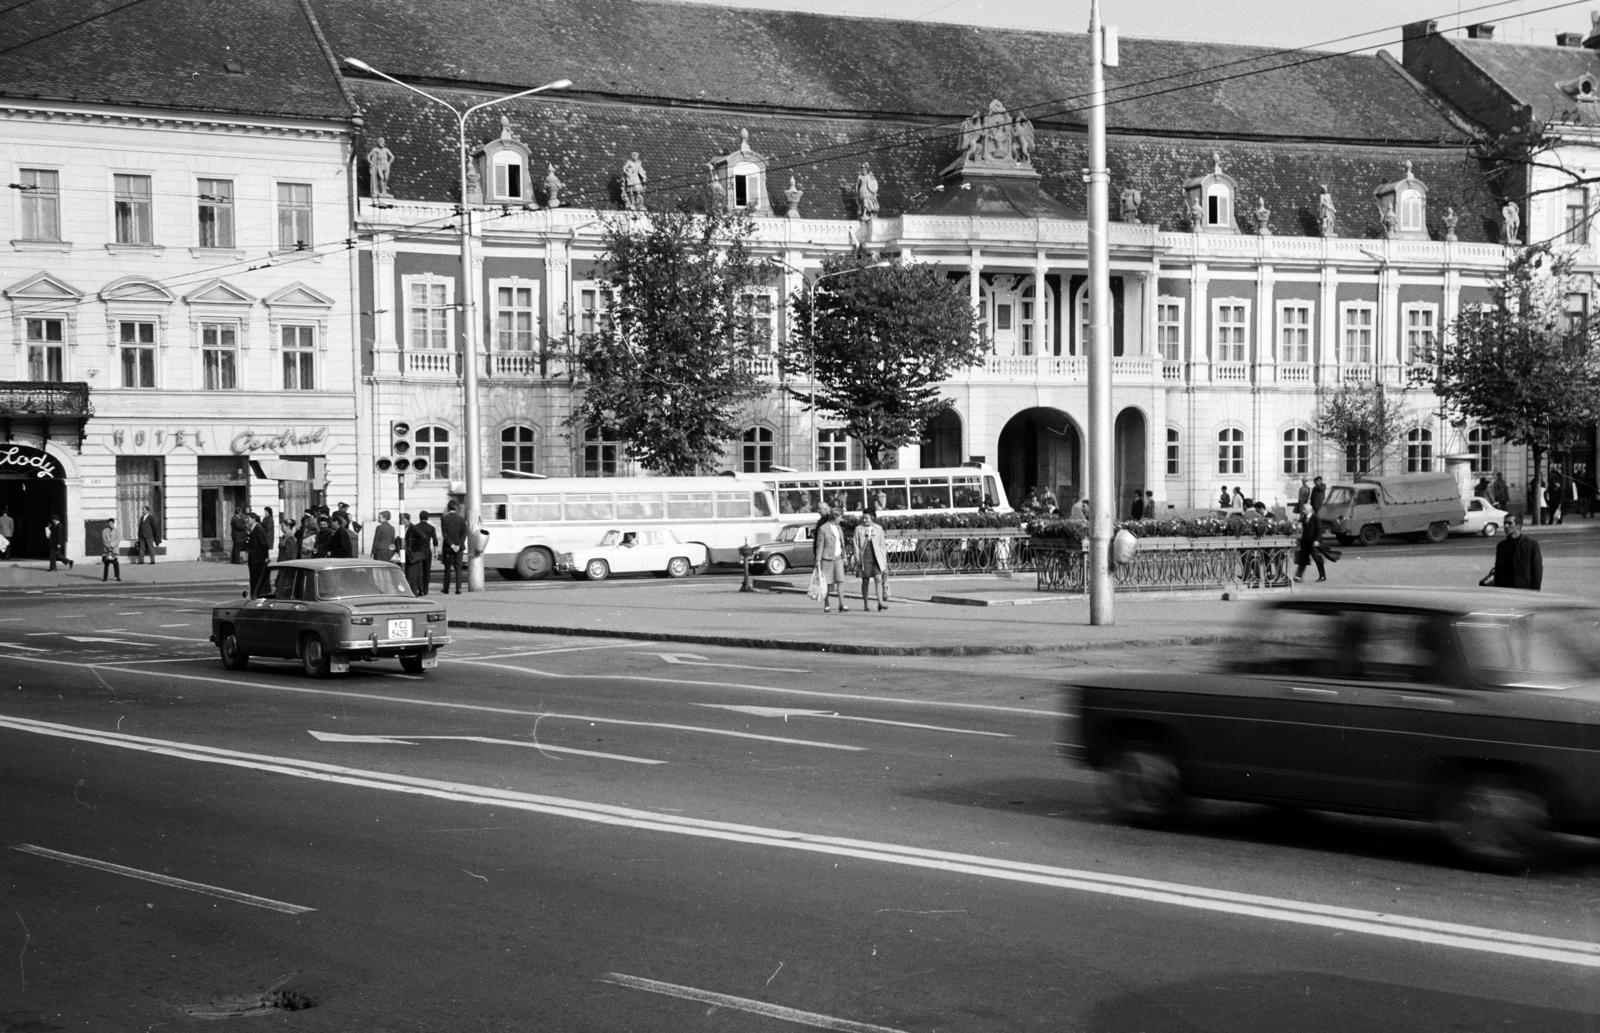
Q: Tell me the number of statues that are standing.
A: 6